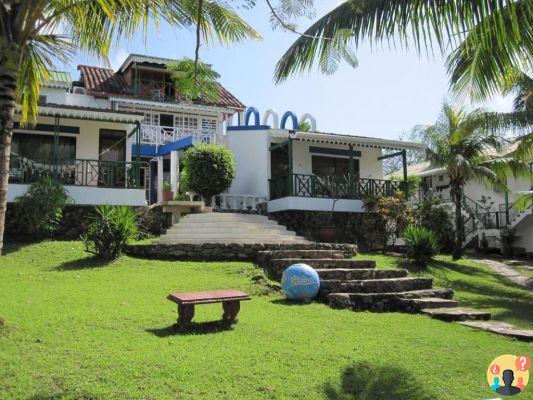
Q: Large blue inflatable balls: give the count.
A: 1